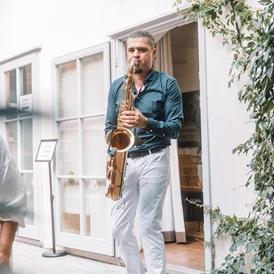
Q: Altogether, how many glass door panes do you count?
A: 11